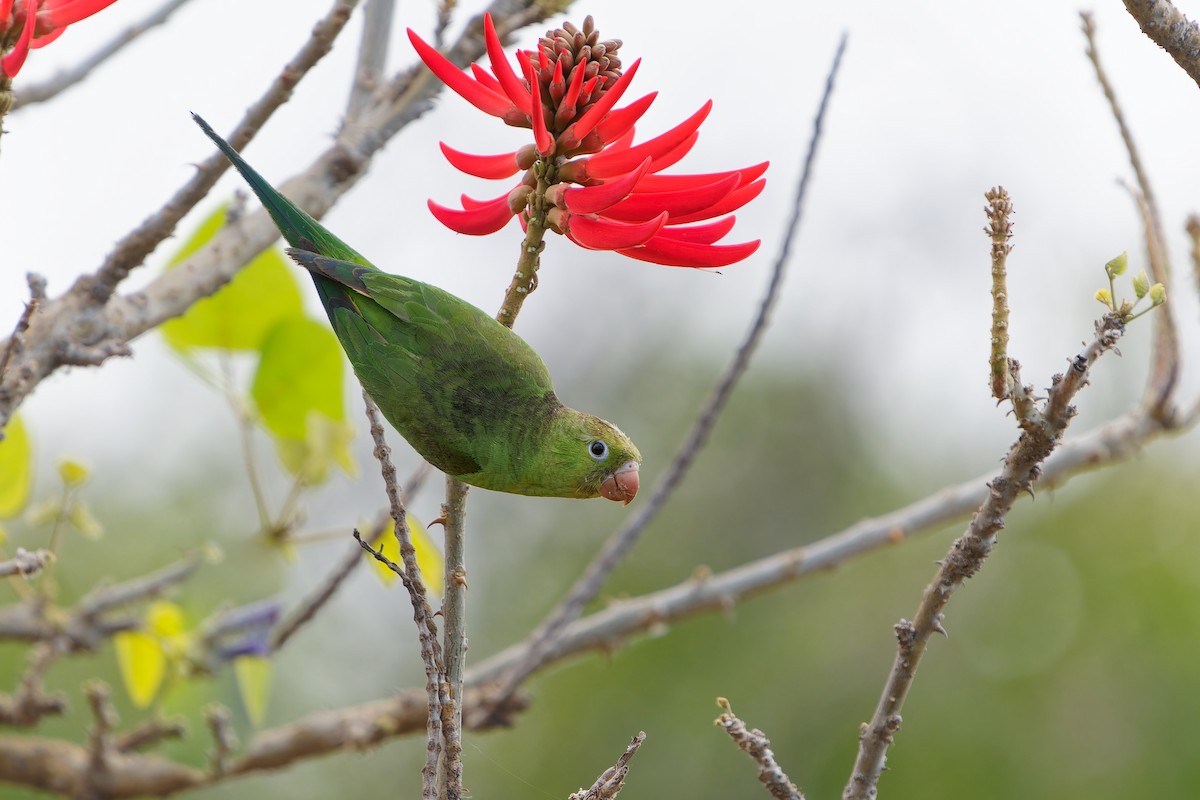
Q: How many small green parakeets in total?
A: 1